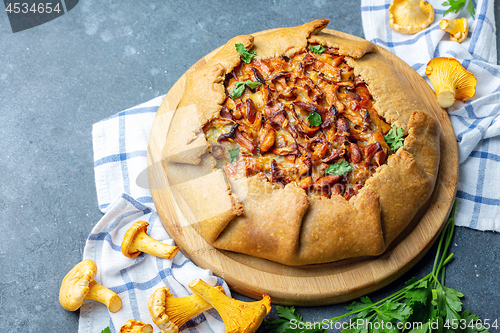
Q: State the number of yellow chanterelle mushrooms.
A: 8